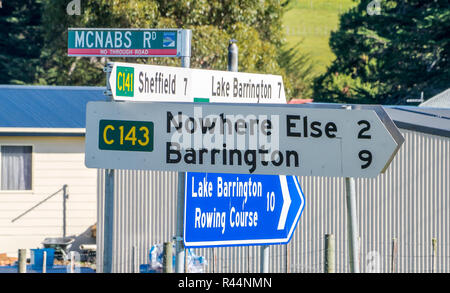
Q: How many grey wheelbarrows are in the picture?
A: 1